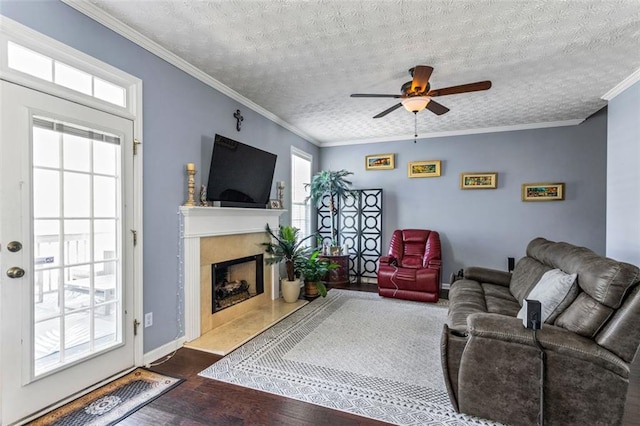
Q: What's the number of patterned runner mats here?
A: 1